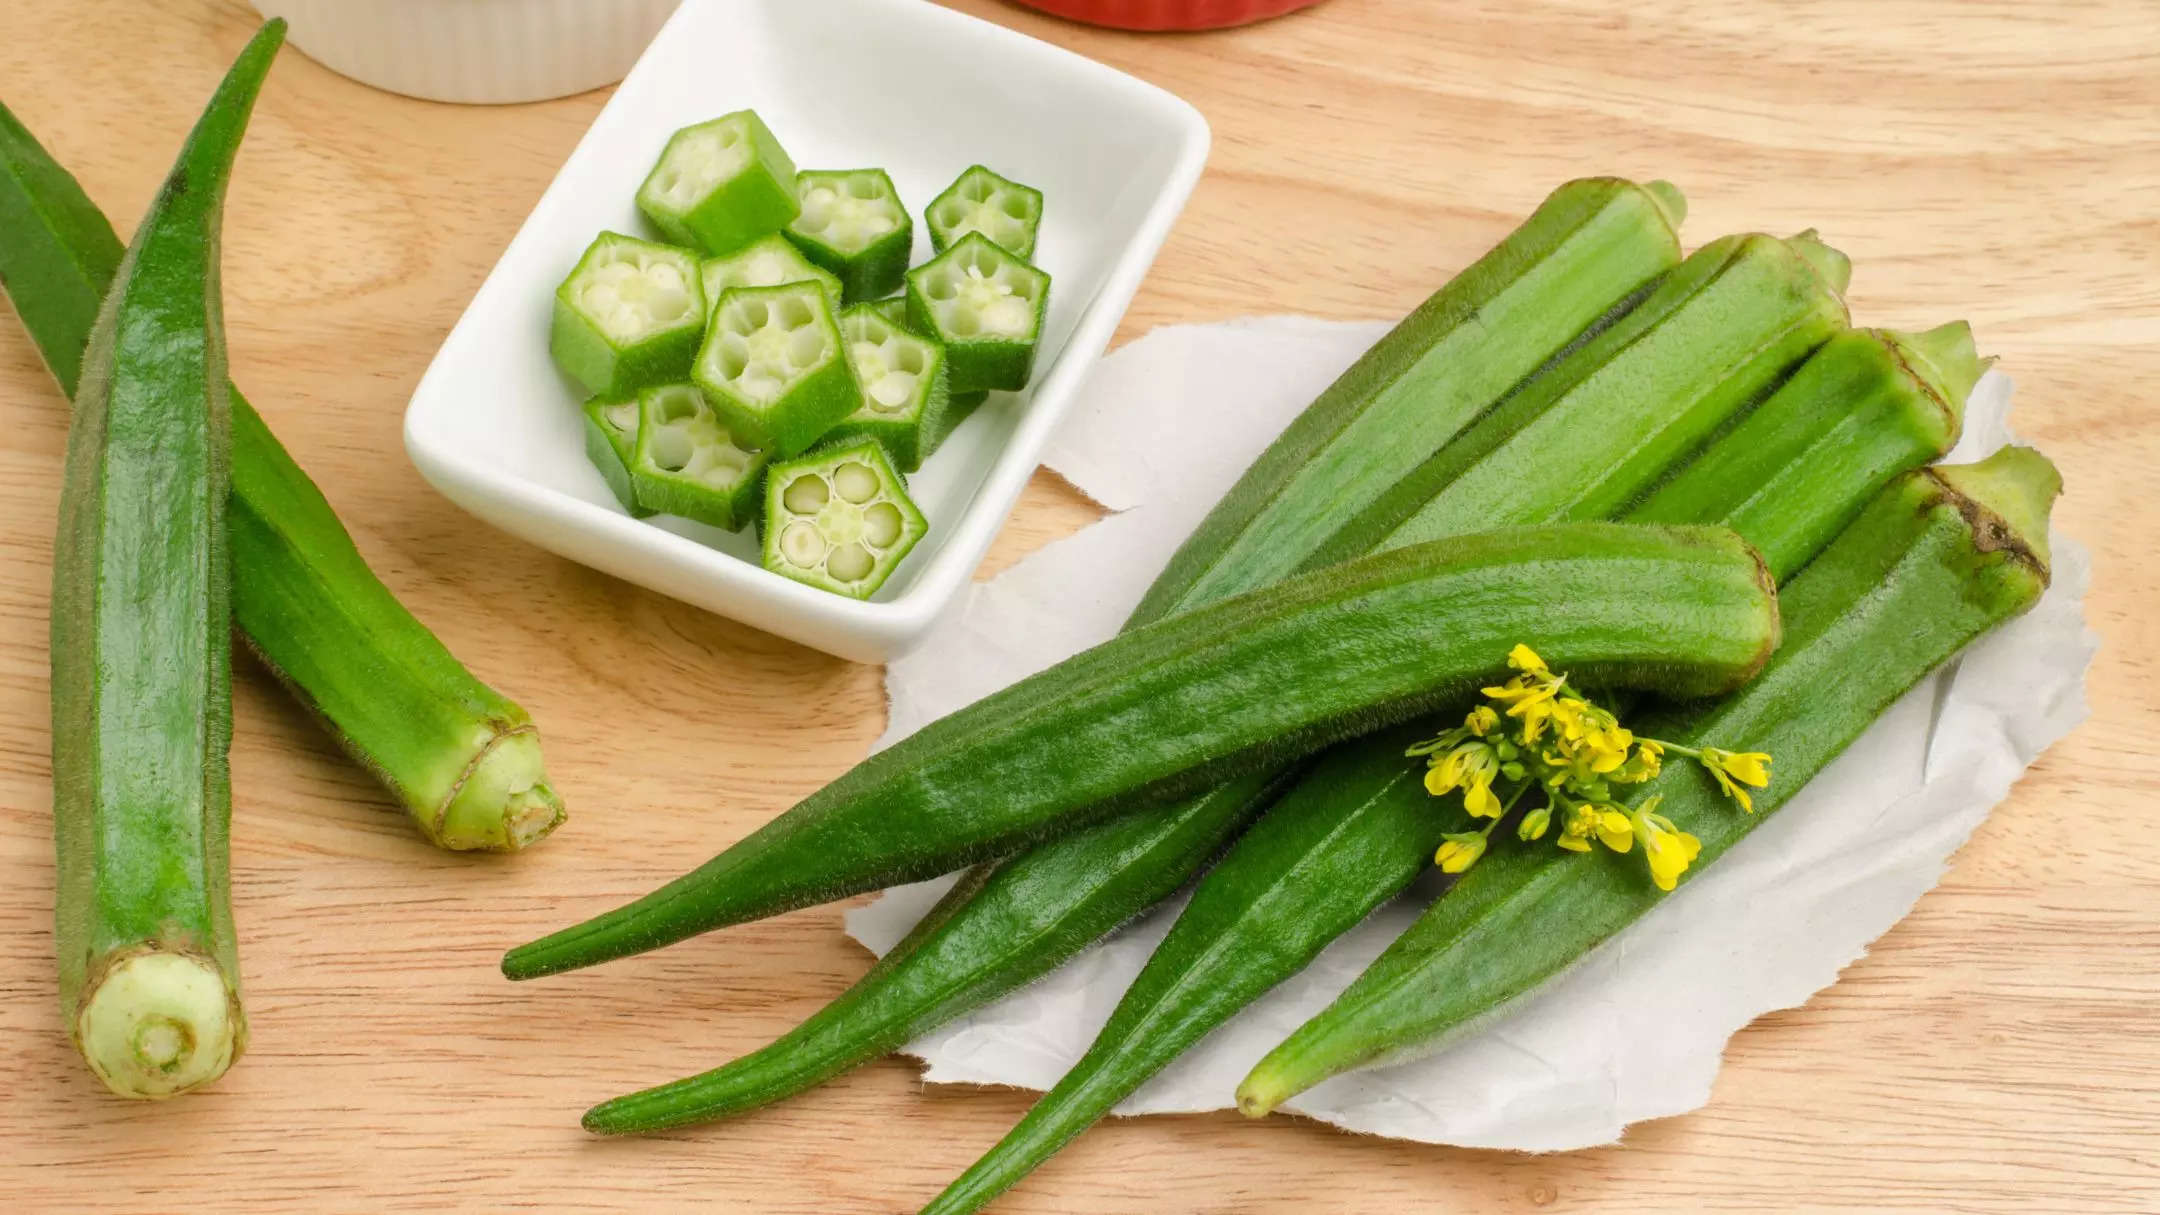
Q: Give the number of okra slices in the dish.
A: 12